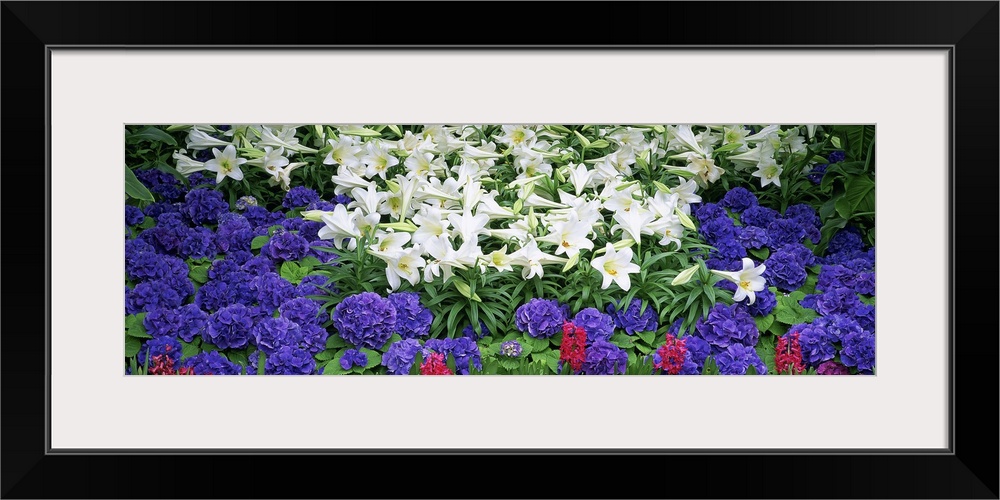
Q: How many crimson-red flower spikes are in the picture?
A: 5